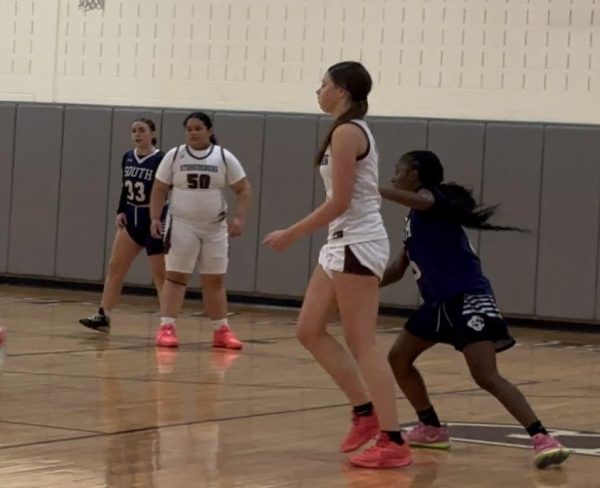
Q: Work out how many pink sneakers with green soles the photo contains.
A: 2